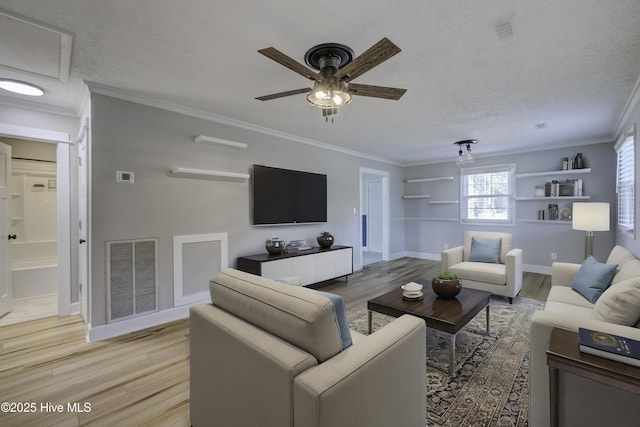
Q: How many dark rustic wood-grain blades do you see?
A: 5